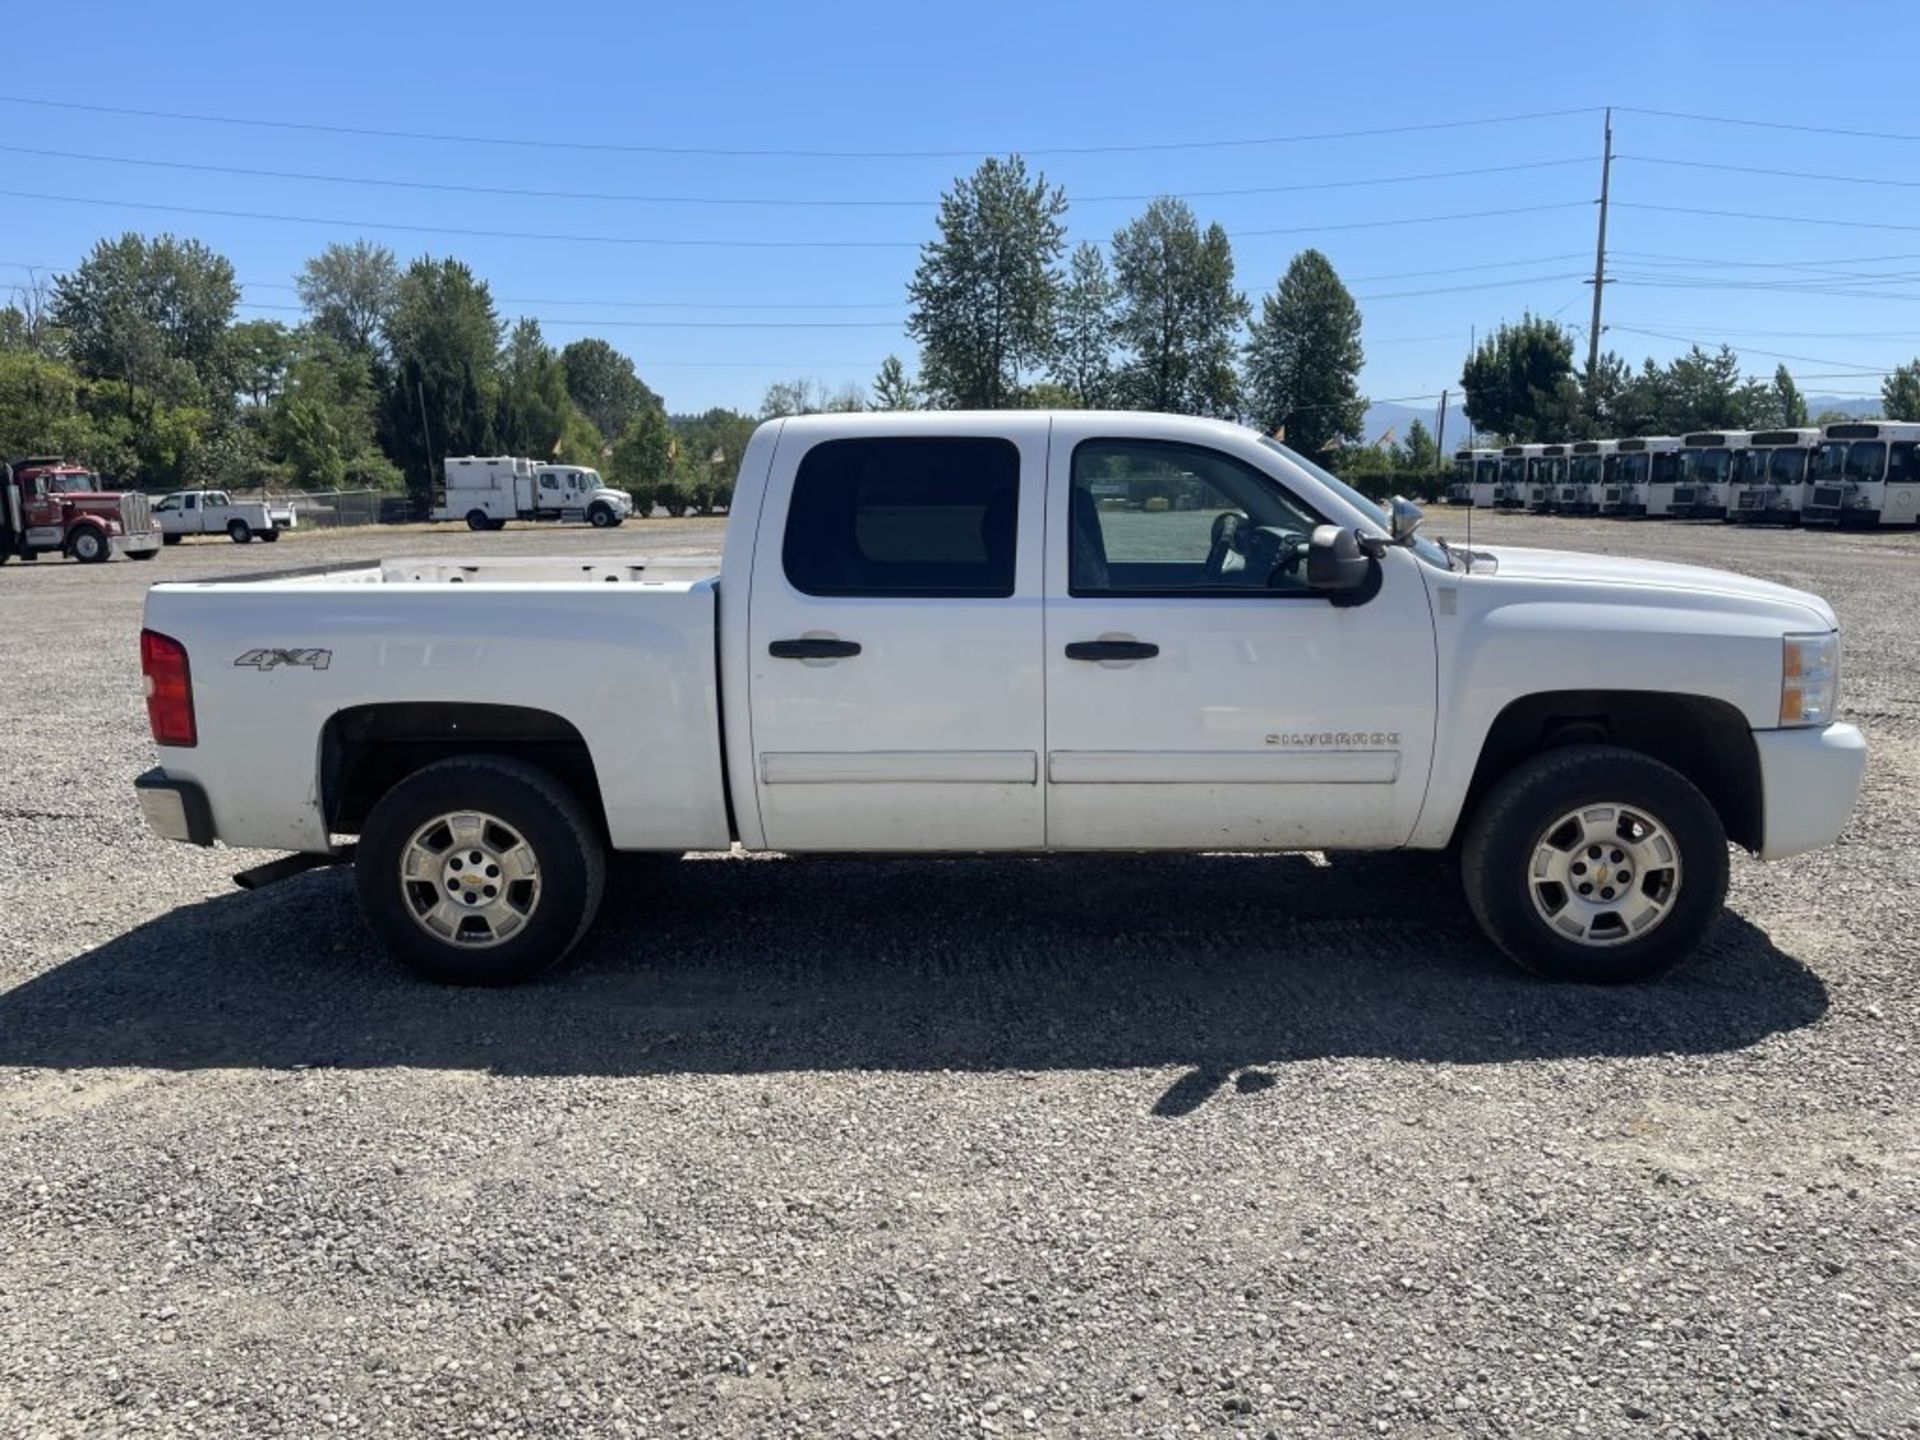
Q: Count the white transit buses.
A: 8